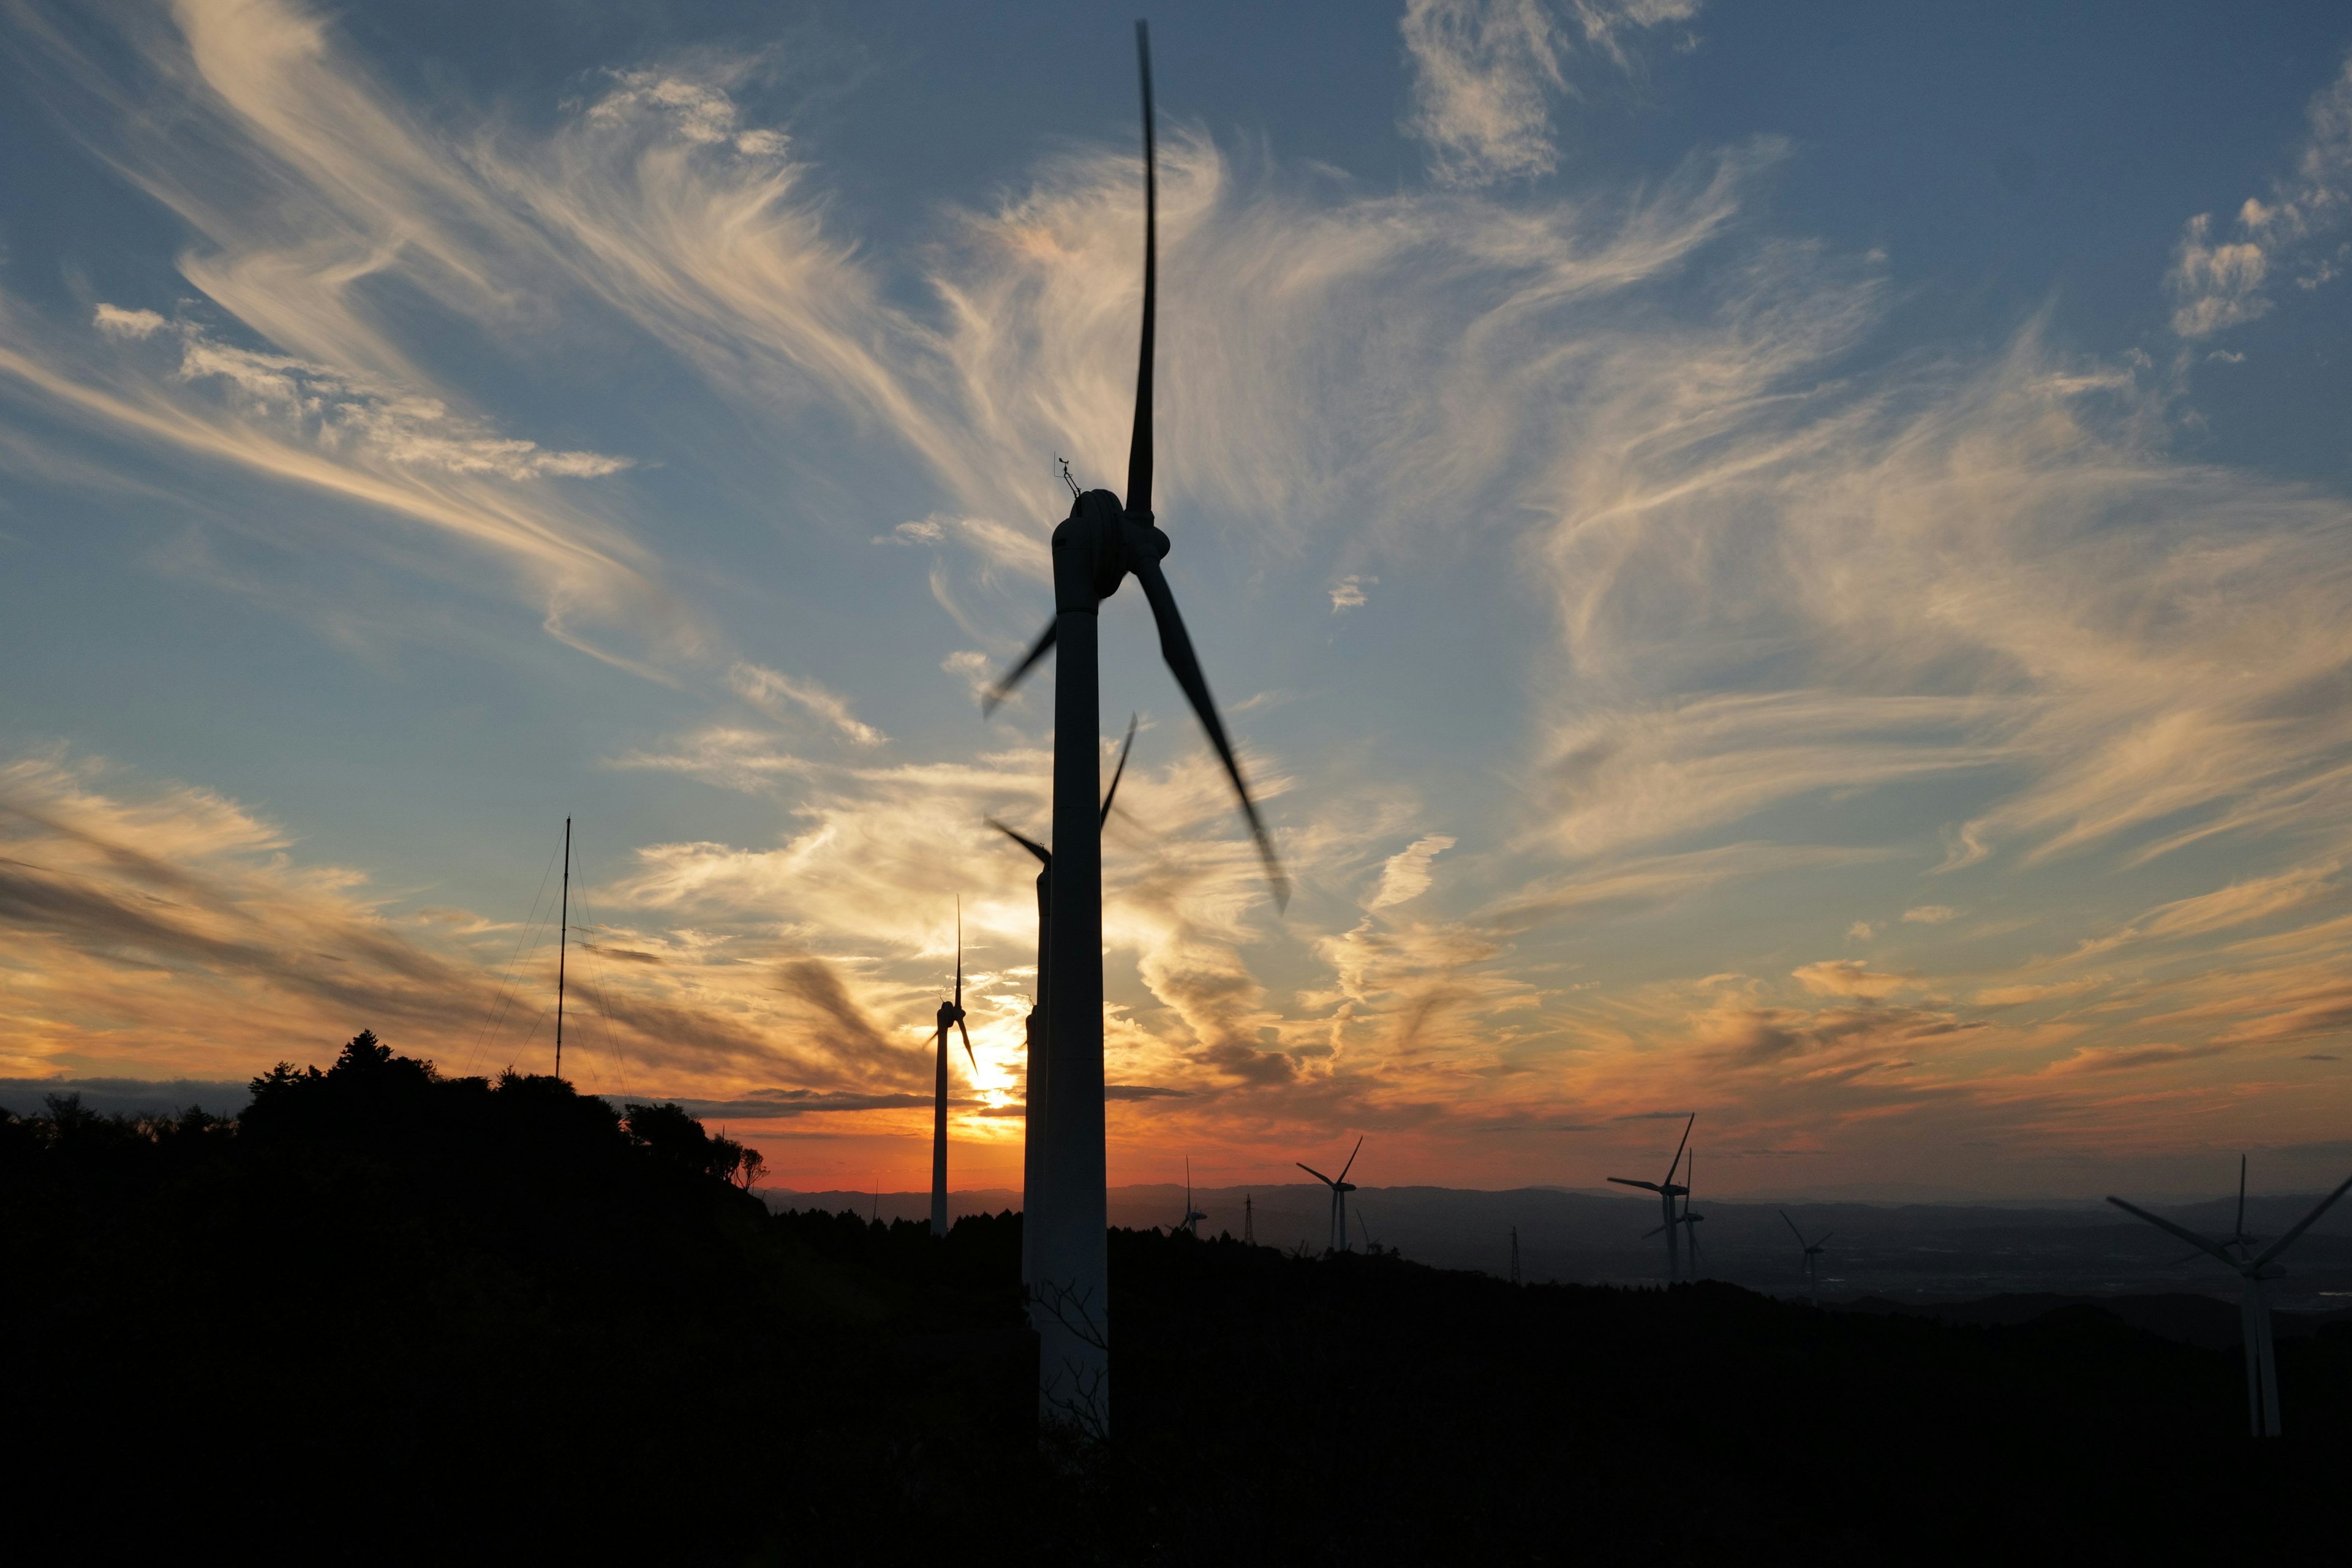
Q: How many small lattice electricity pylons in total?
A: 2